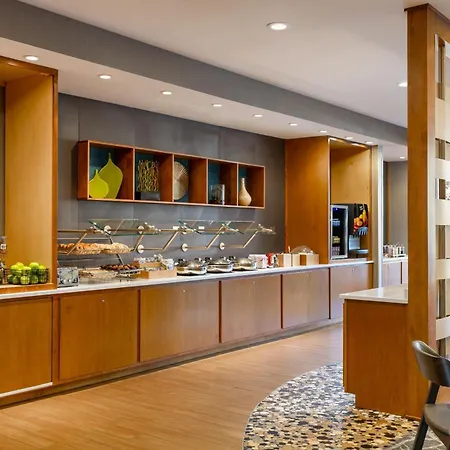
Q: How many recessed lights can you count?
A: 12